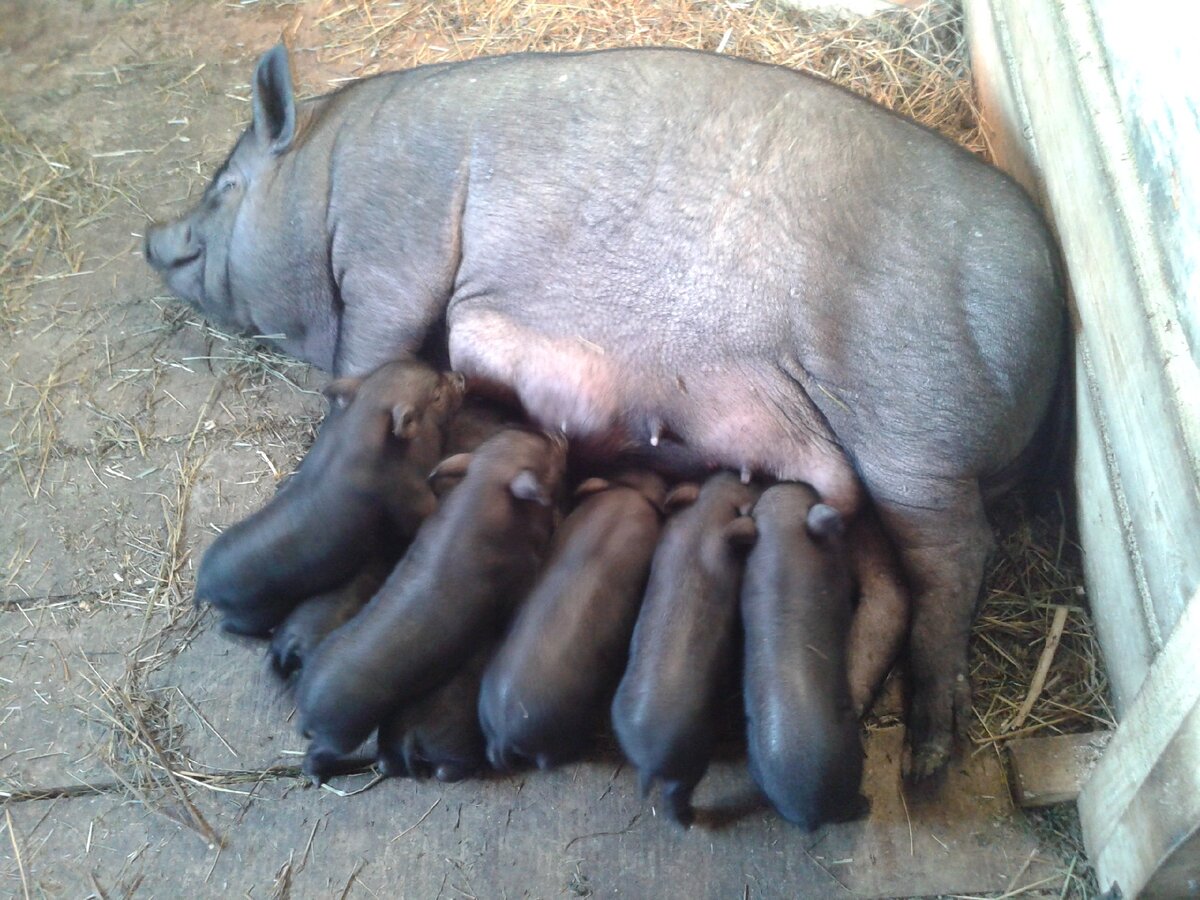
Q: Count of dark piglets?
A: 7